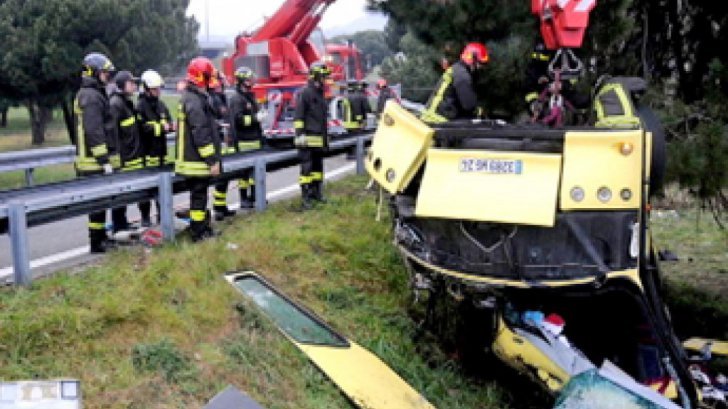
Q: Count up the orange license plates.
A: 0